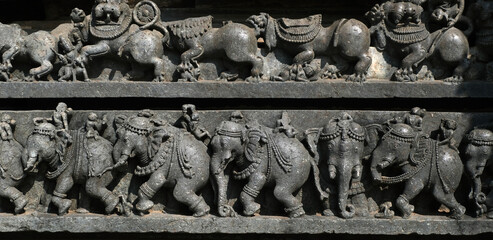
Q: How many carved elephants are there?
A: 7